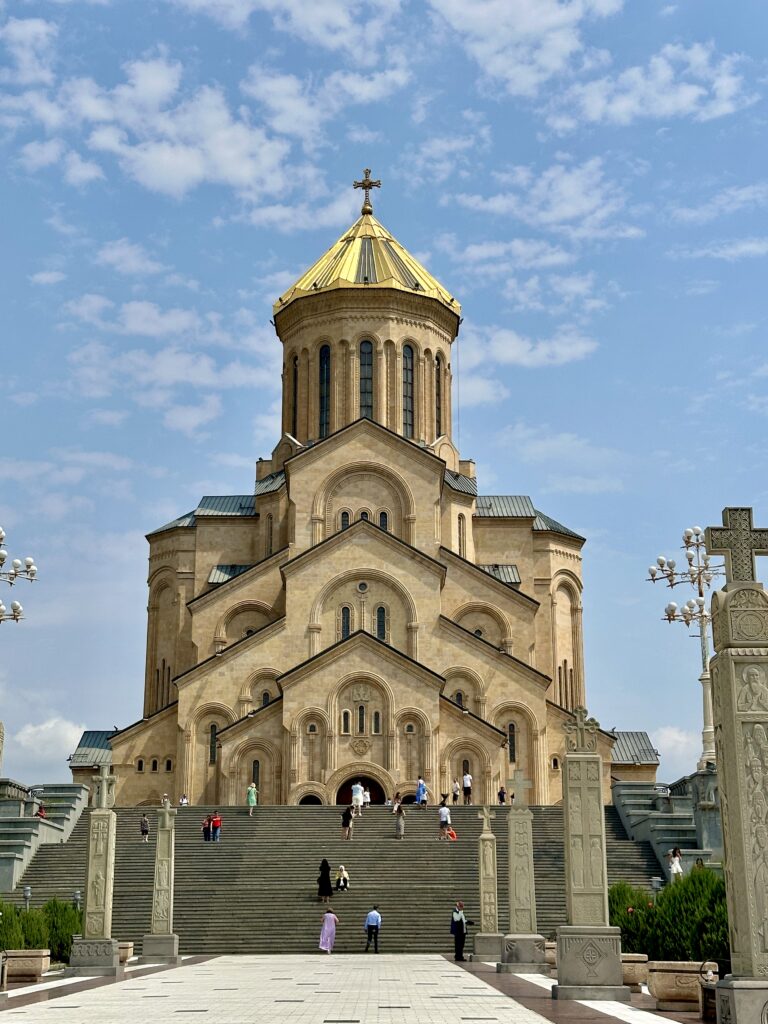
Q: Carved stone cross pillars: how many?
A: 6